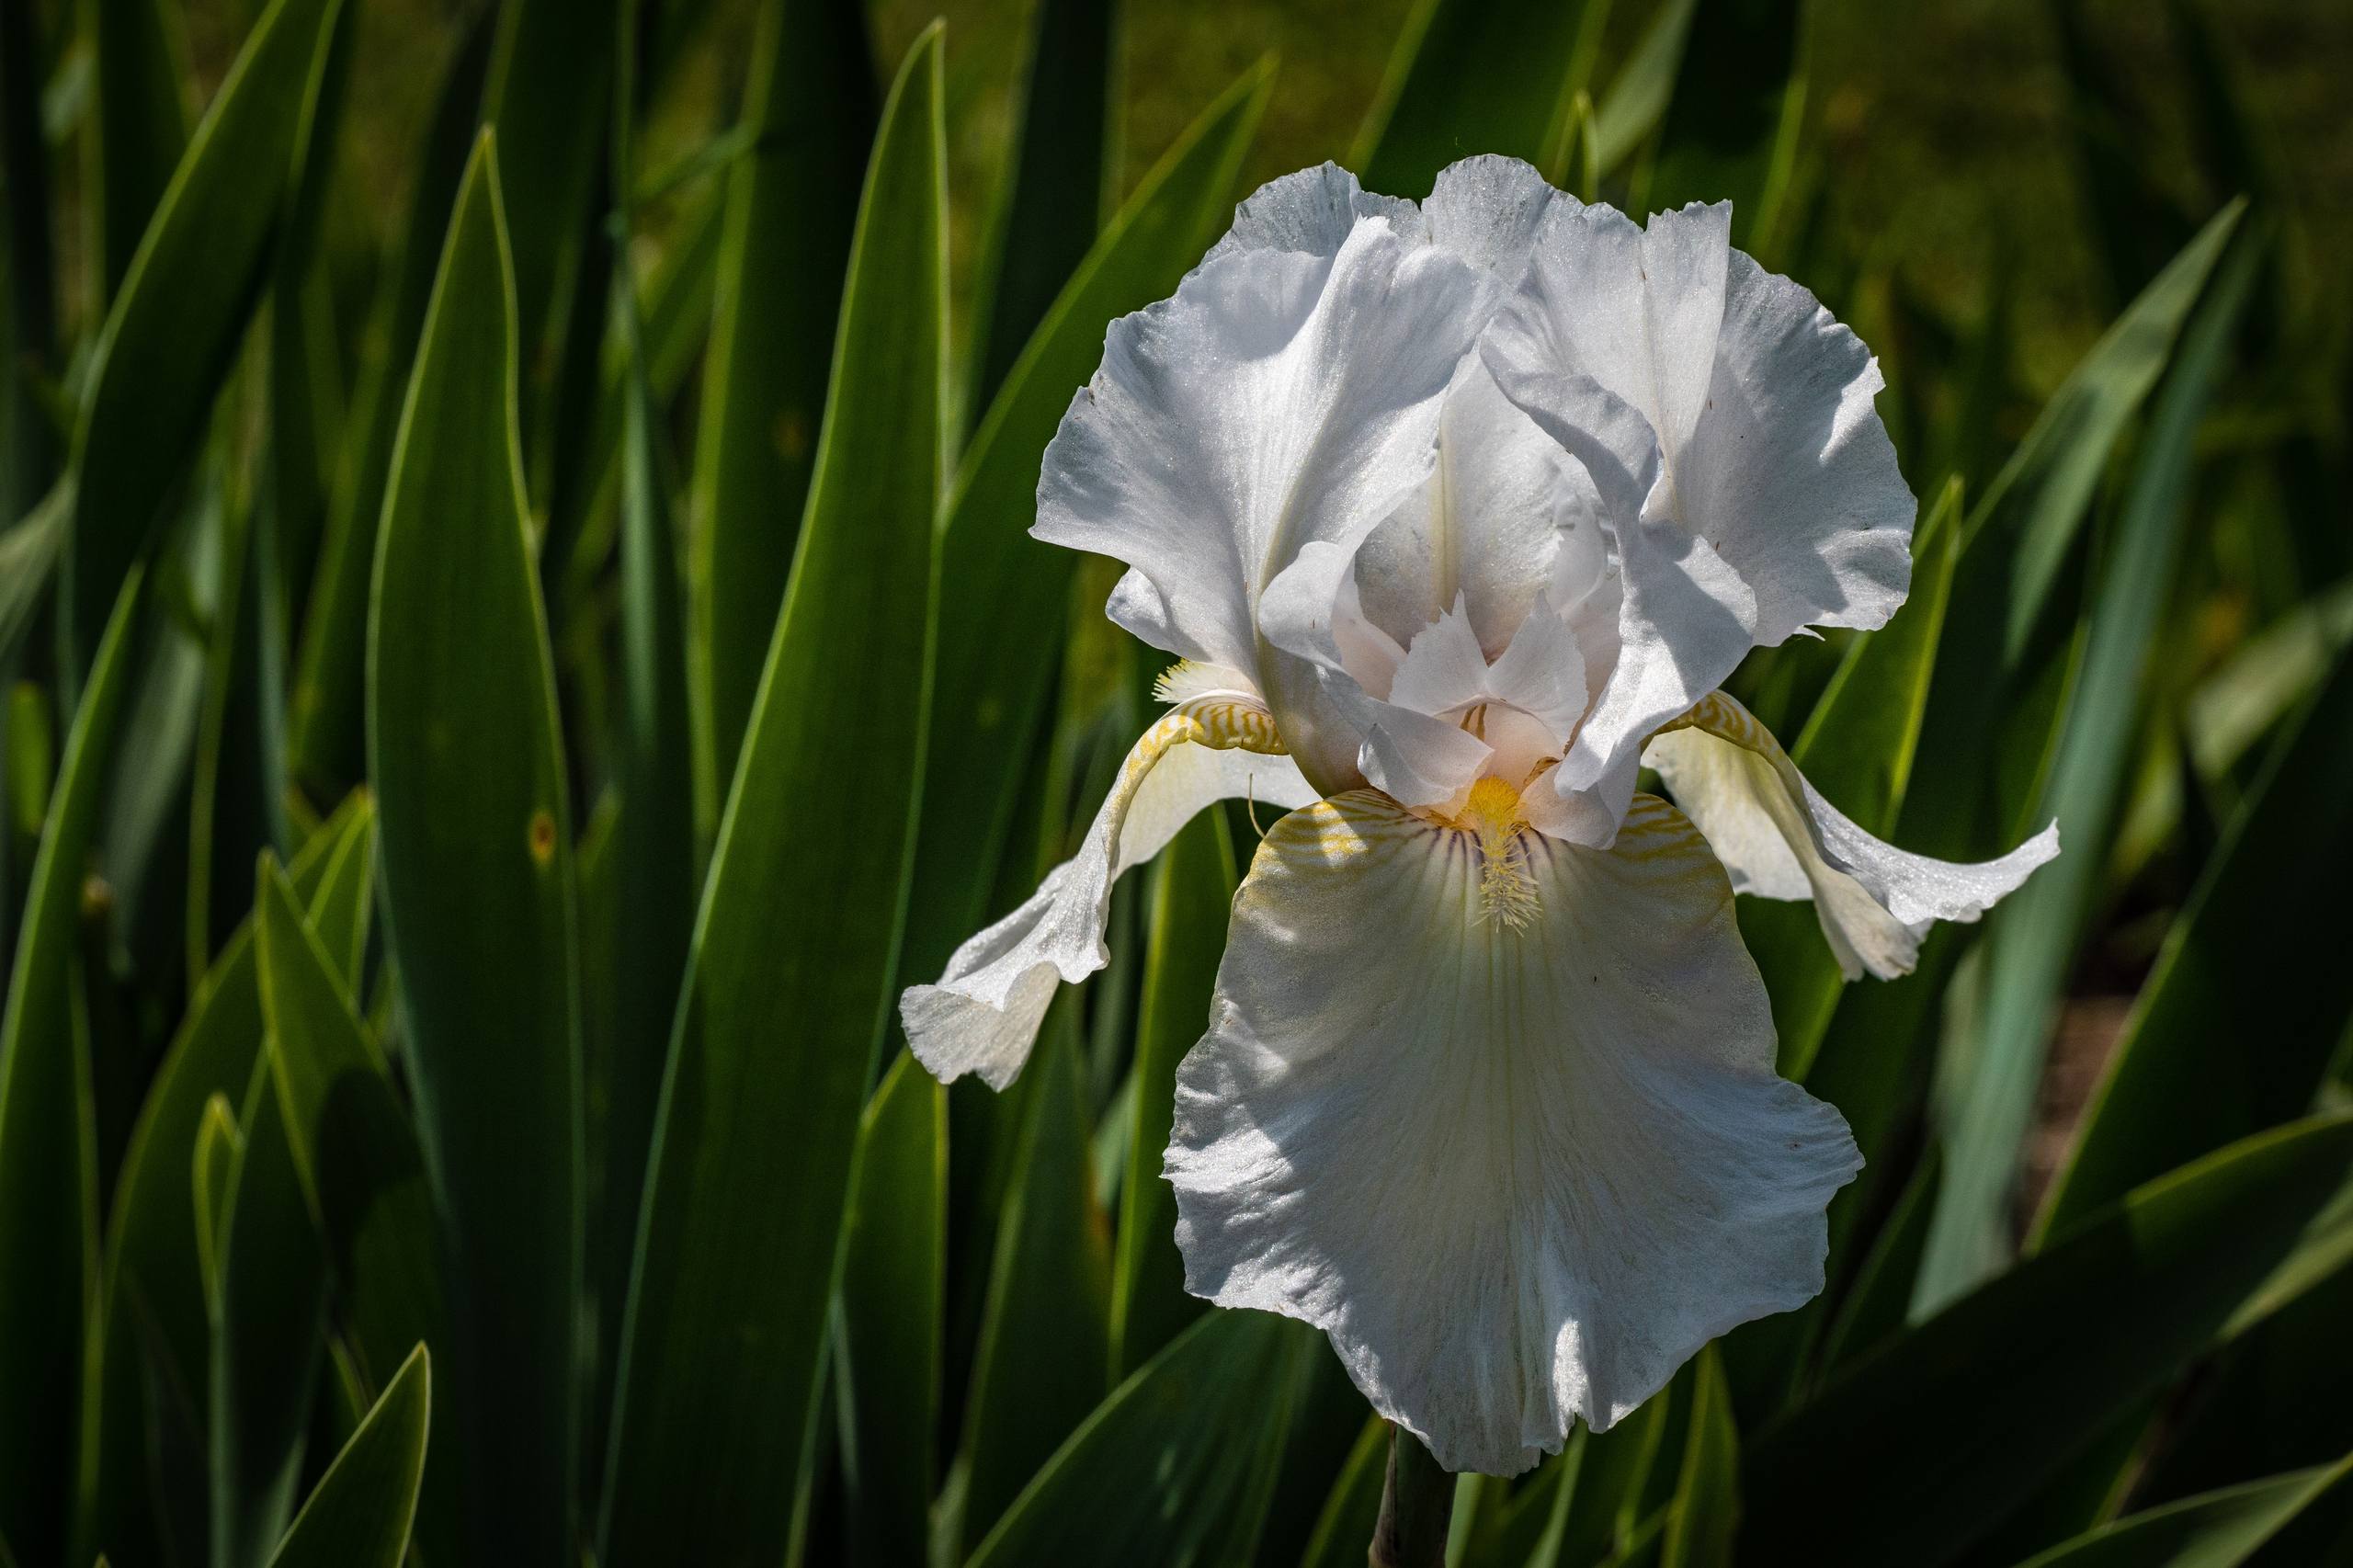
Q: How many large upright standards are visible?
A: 3